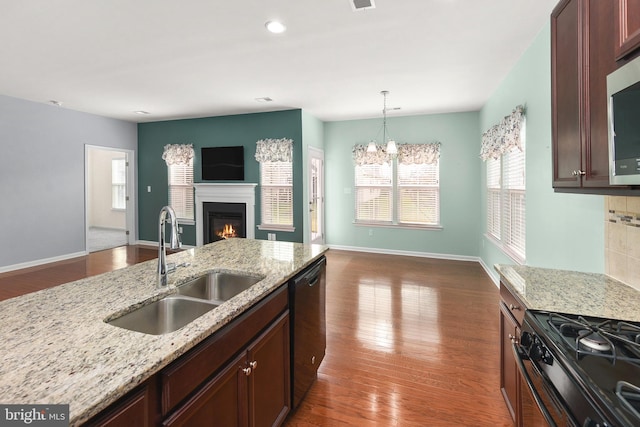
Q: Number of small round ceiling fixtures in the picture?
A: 1